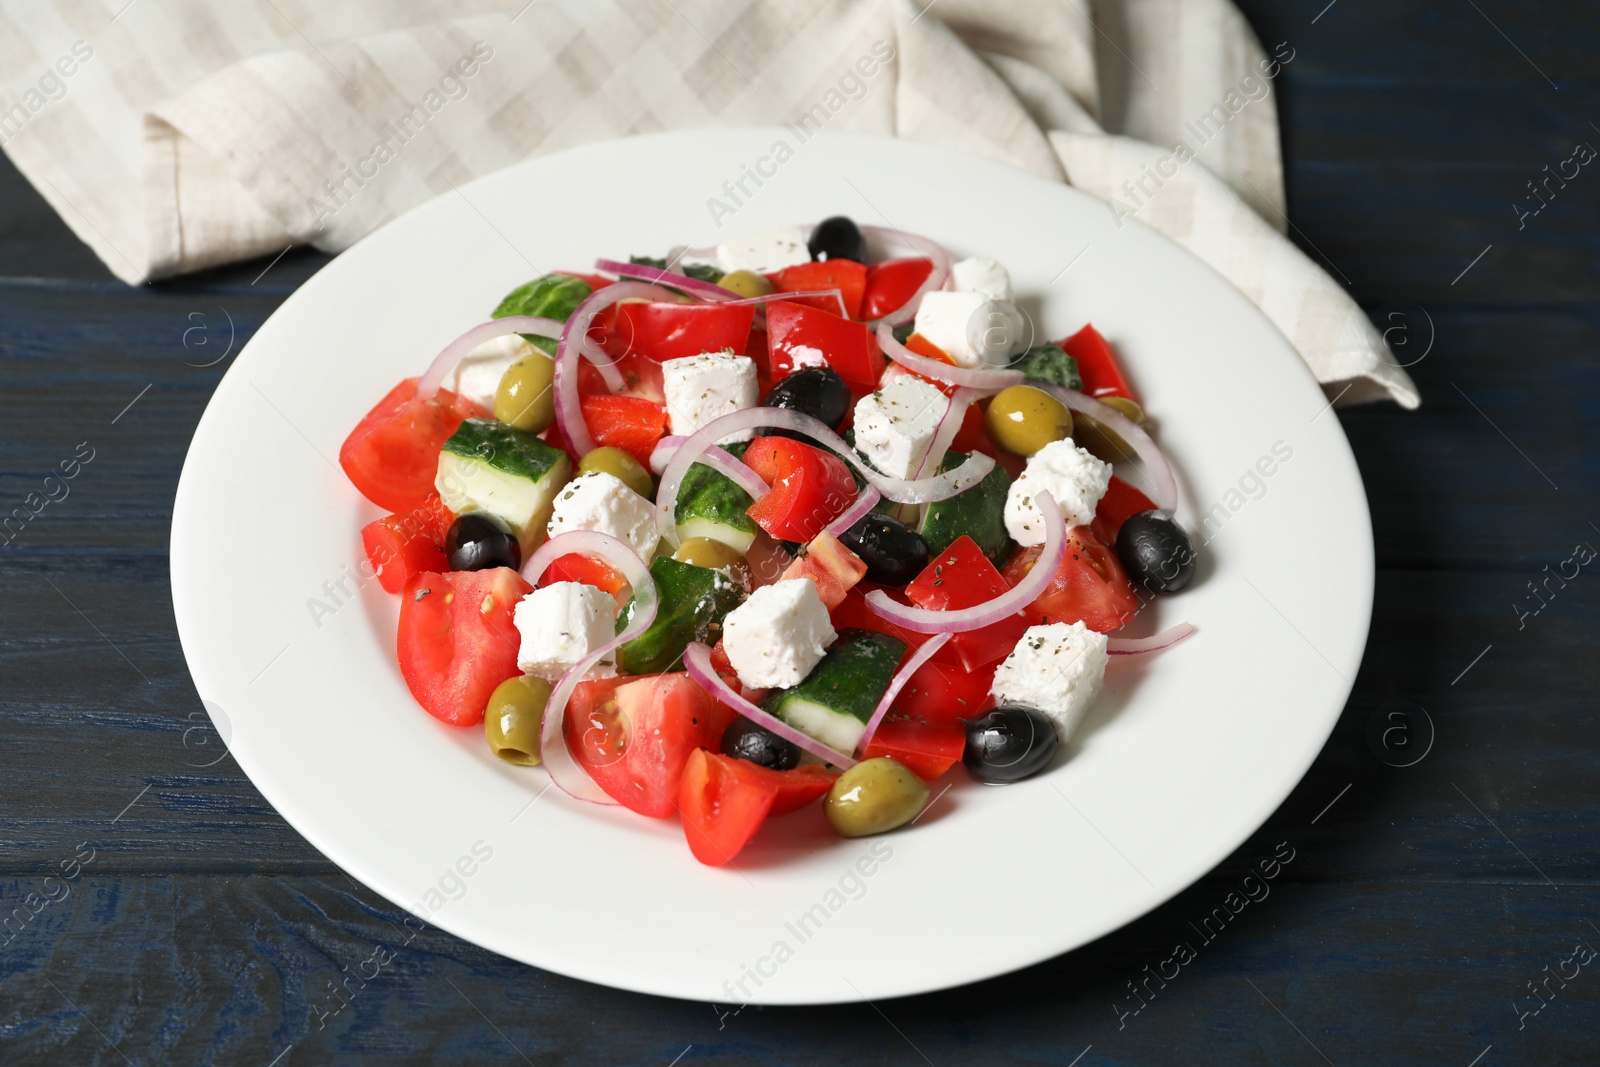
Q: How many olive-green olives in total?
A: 8